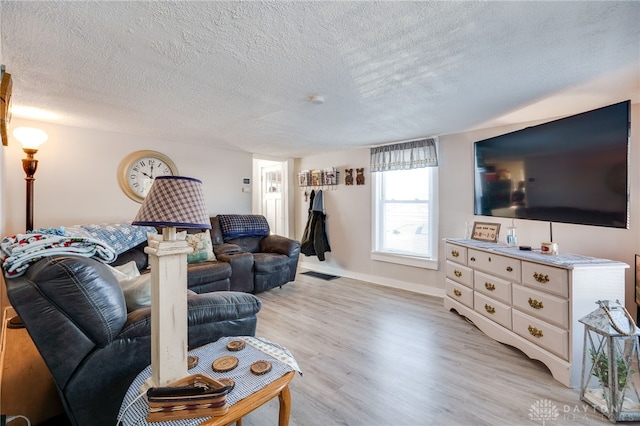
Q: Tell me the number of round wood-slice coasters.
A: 5